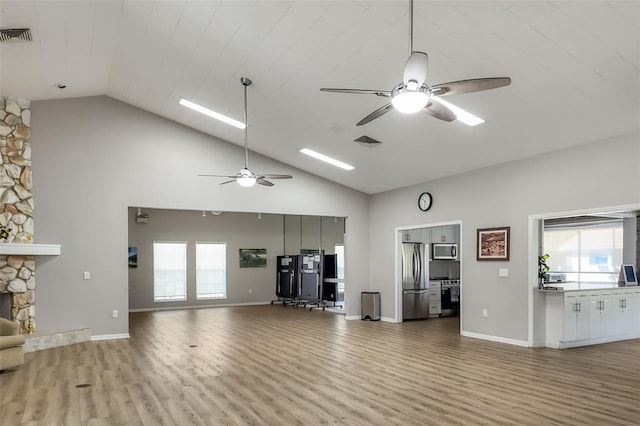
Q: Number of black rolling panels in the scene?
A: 3